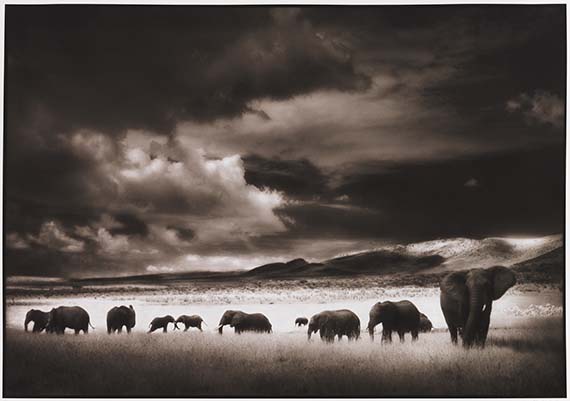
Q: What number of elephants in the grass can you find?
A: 11